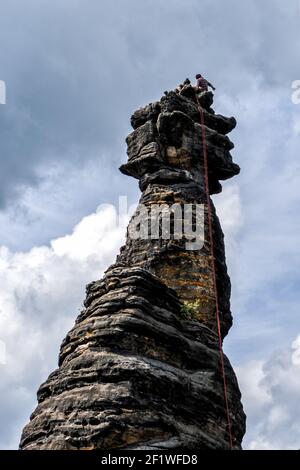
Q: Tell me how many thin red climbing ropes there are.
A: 1